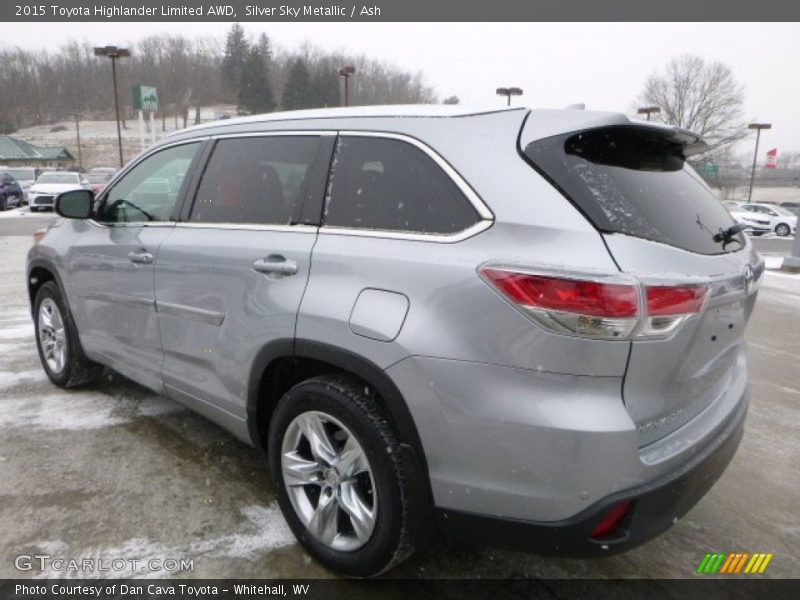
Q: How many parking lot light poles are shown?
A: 5